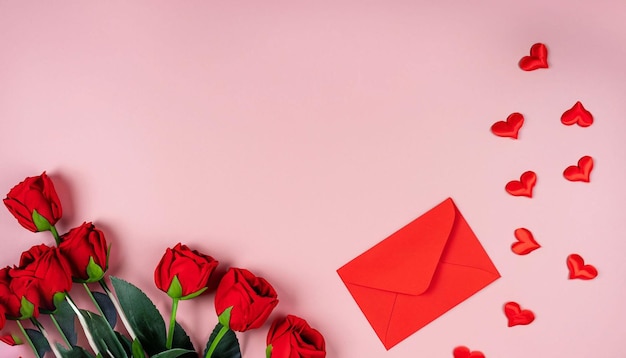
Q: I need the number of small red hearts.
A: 9